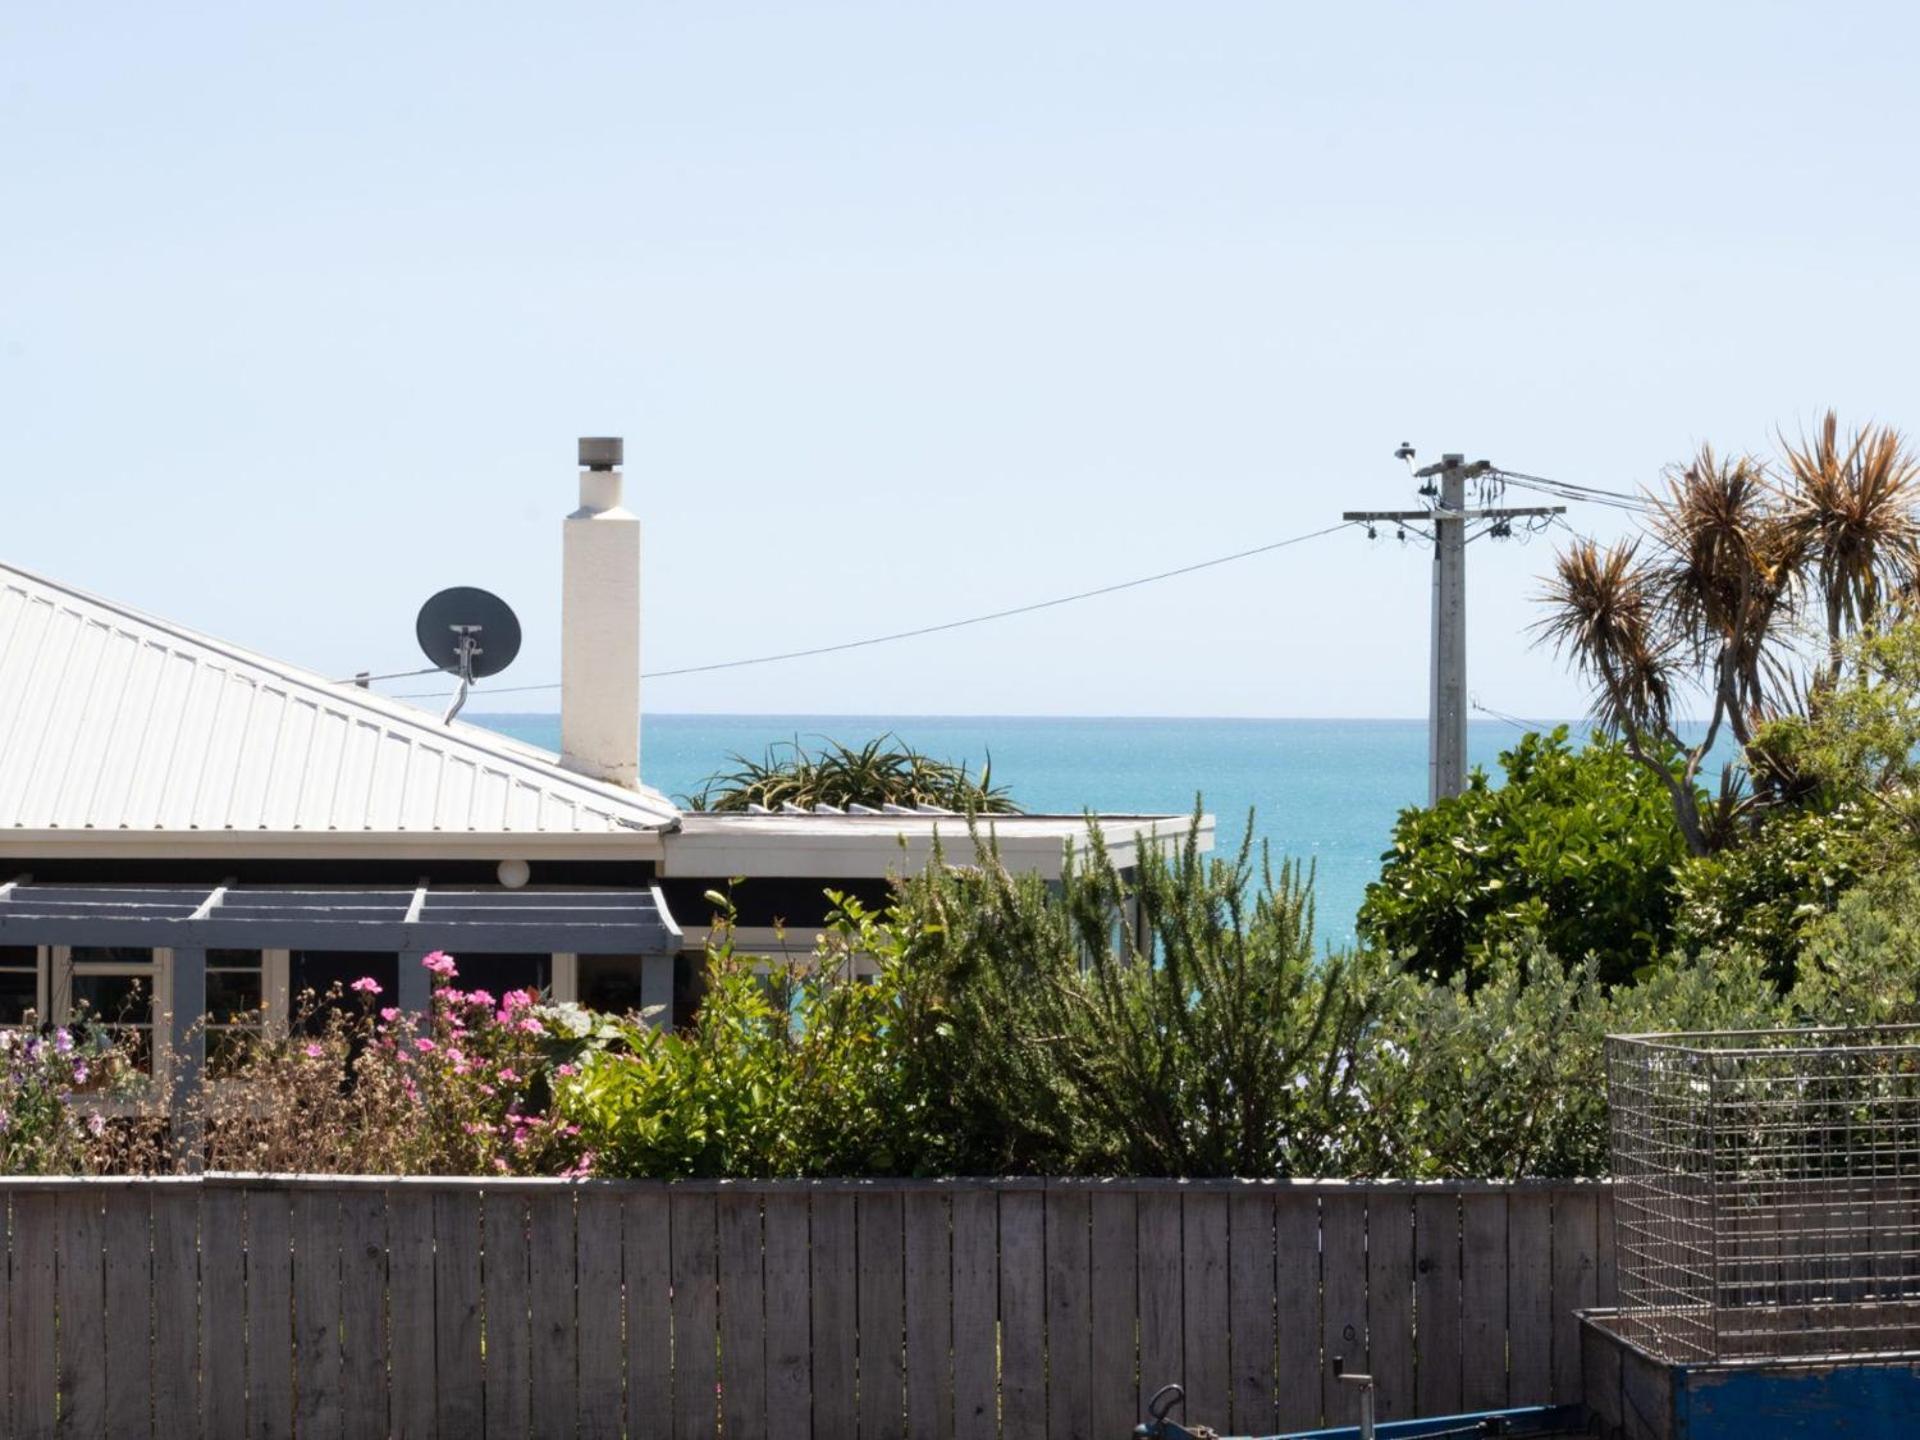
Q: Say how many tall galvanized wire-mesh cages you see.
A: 1